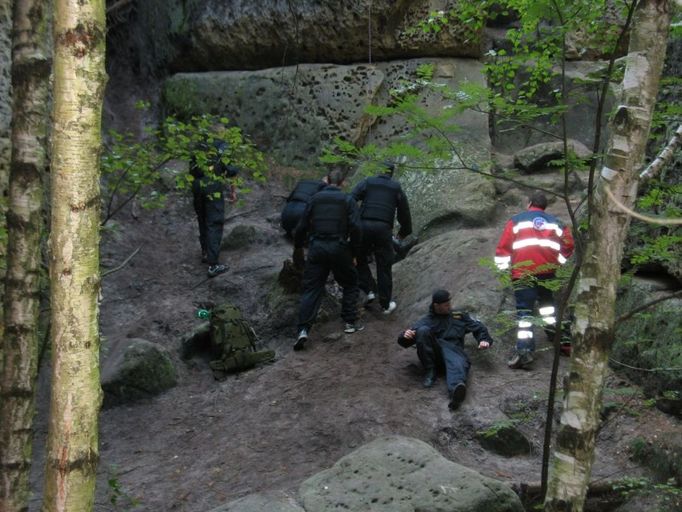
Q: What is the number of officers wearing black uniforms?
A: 5